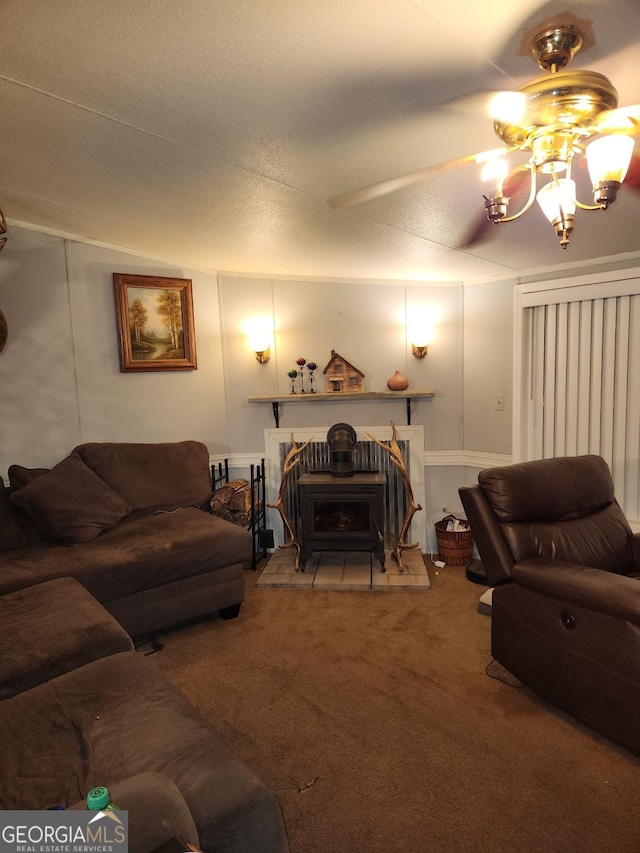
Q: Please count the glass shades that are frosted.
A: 2